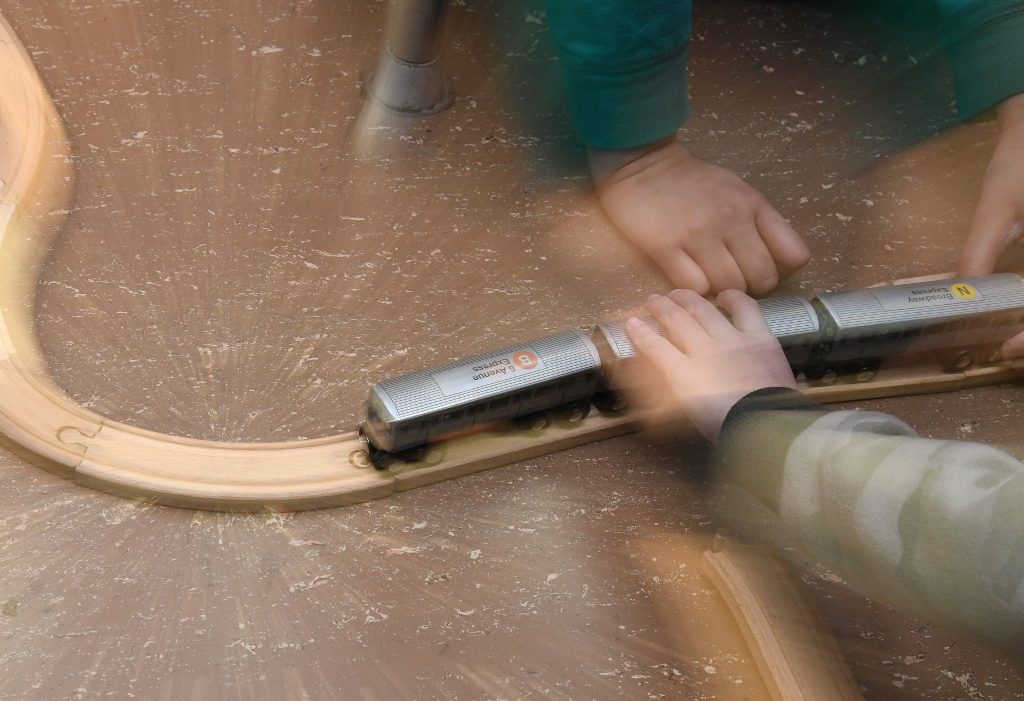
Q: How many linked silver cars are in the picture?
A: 3